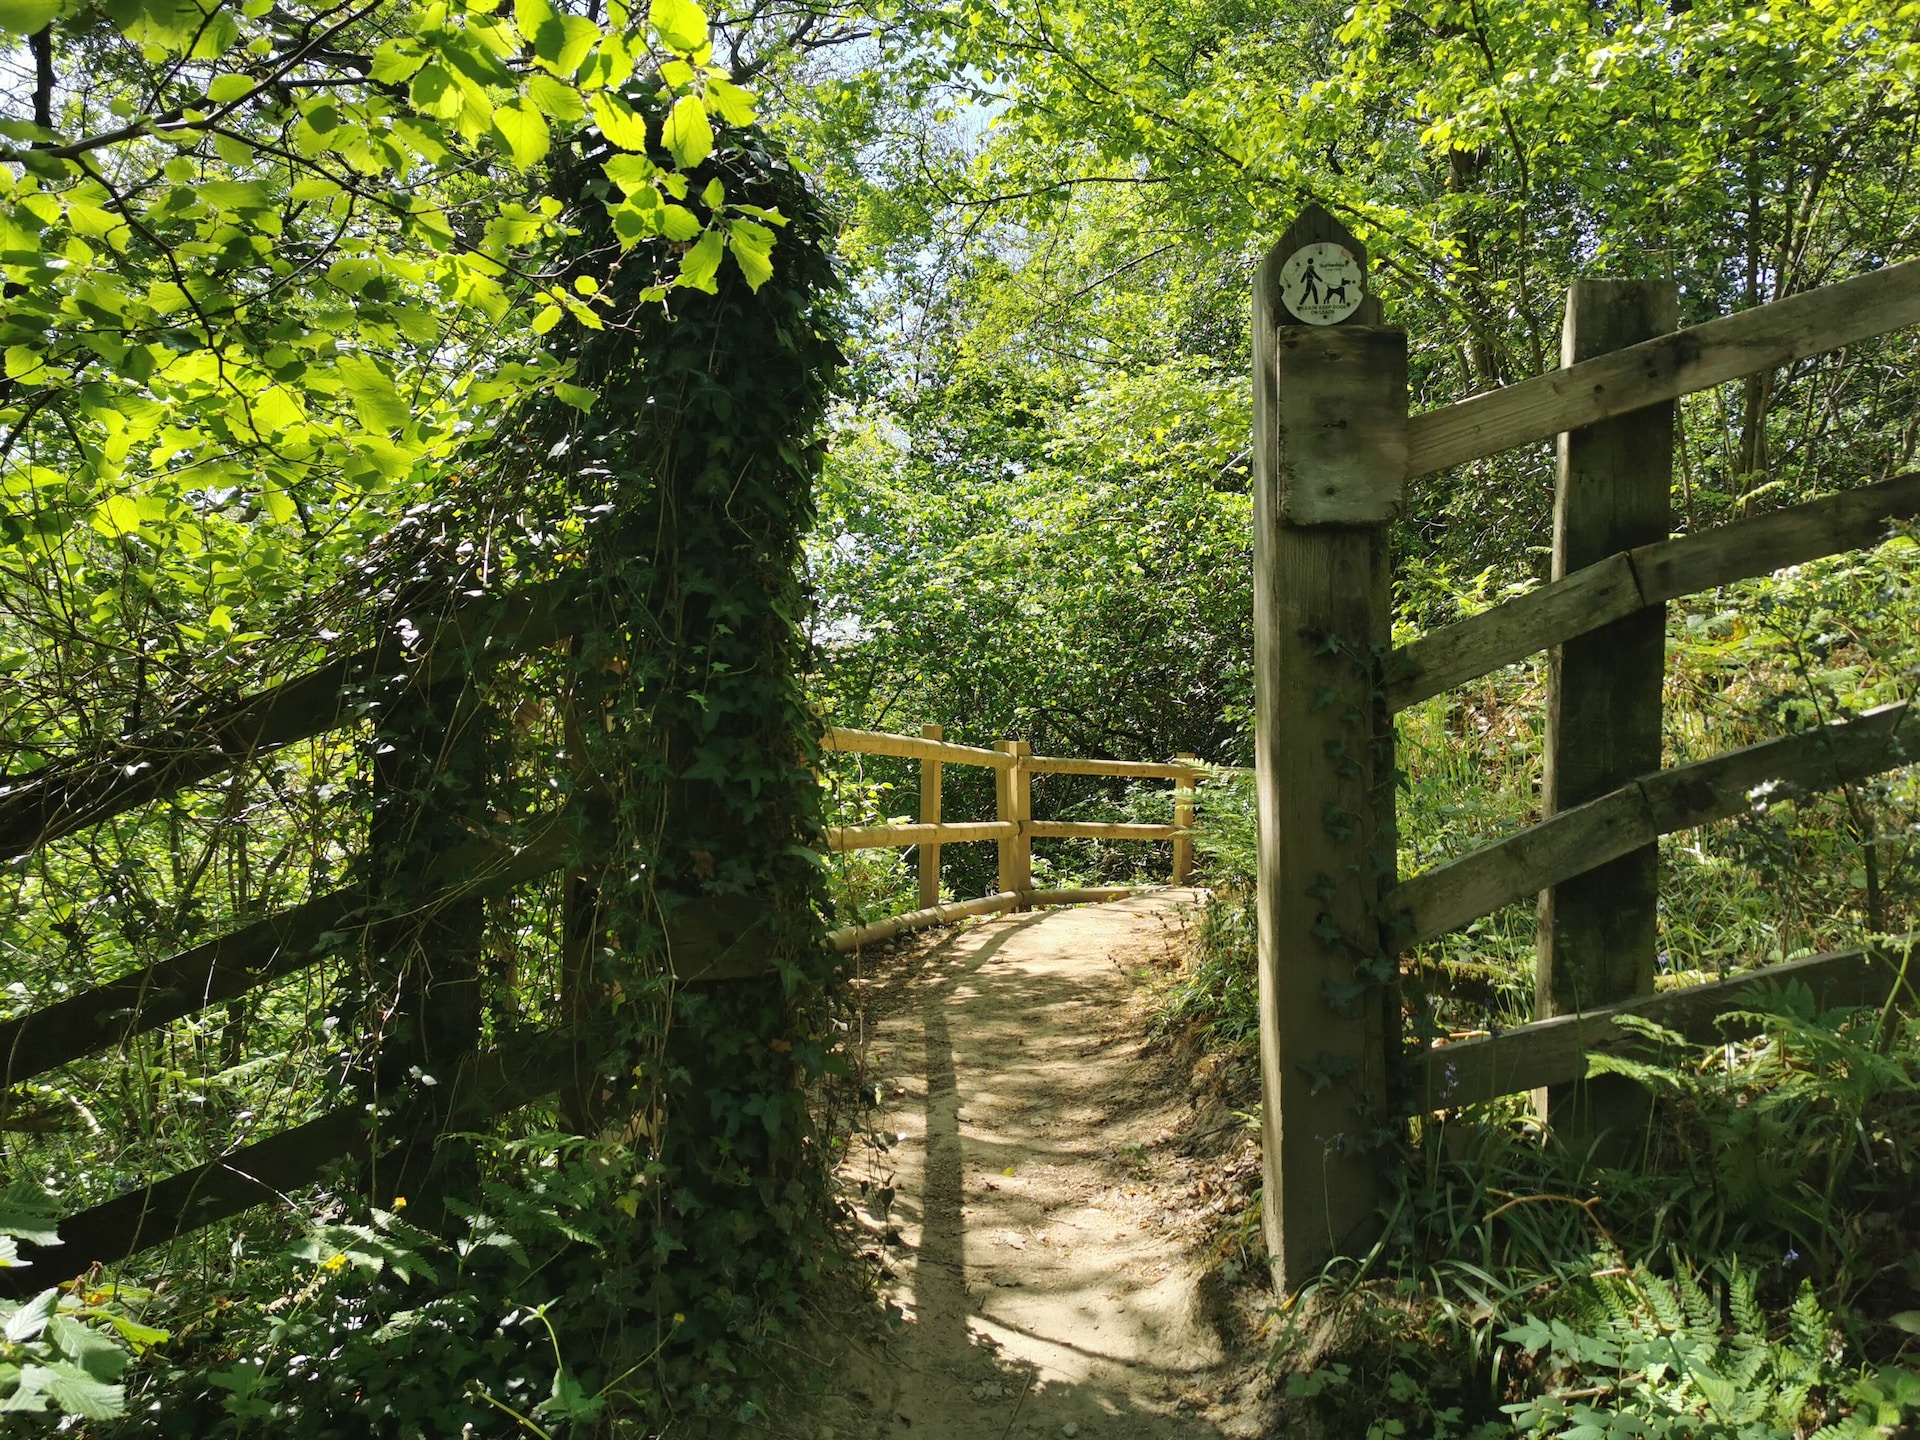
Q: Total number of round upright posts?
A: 0